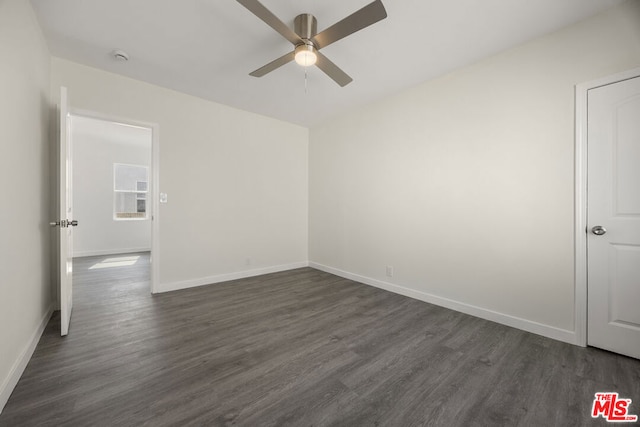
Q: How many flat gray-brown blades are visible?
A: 4